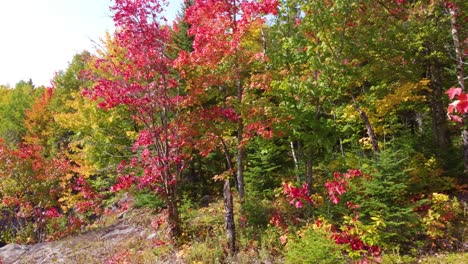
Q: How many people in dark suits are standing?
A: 0